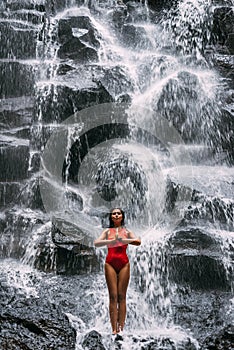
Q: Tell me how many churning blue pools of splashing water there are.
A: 0